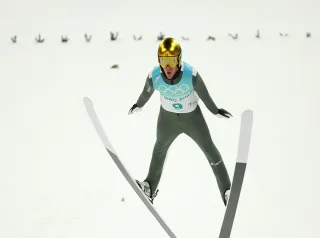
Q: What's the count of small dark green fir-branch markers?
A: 13